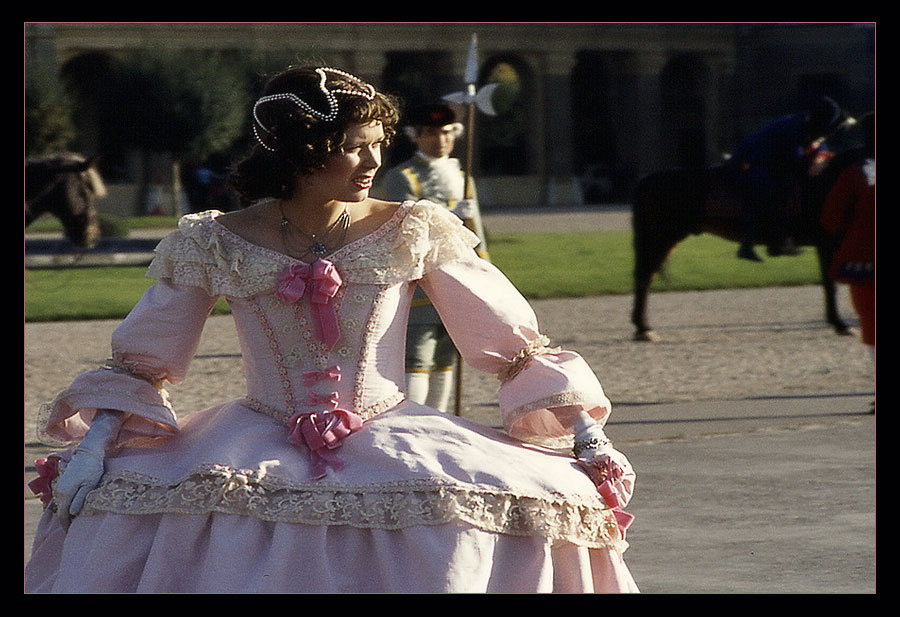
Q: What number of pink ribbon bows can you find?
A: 6